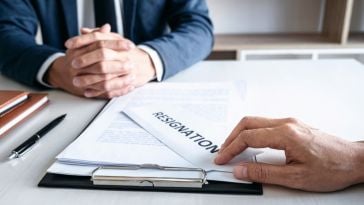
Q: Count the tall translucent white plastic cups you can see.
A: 0